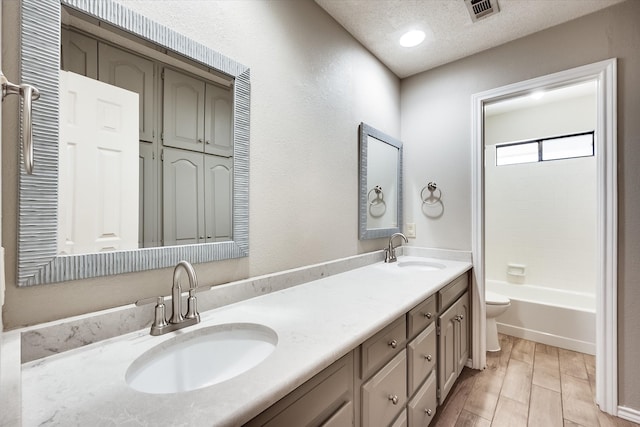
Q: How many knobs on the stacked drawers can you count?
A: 5